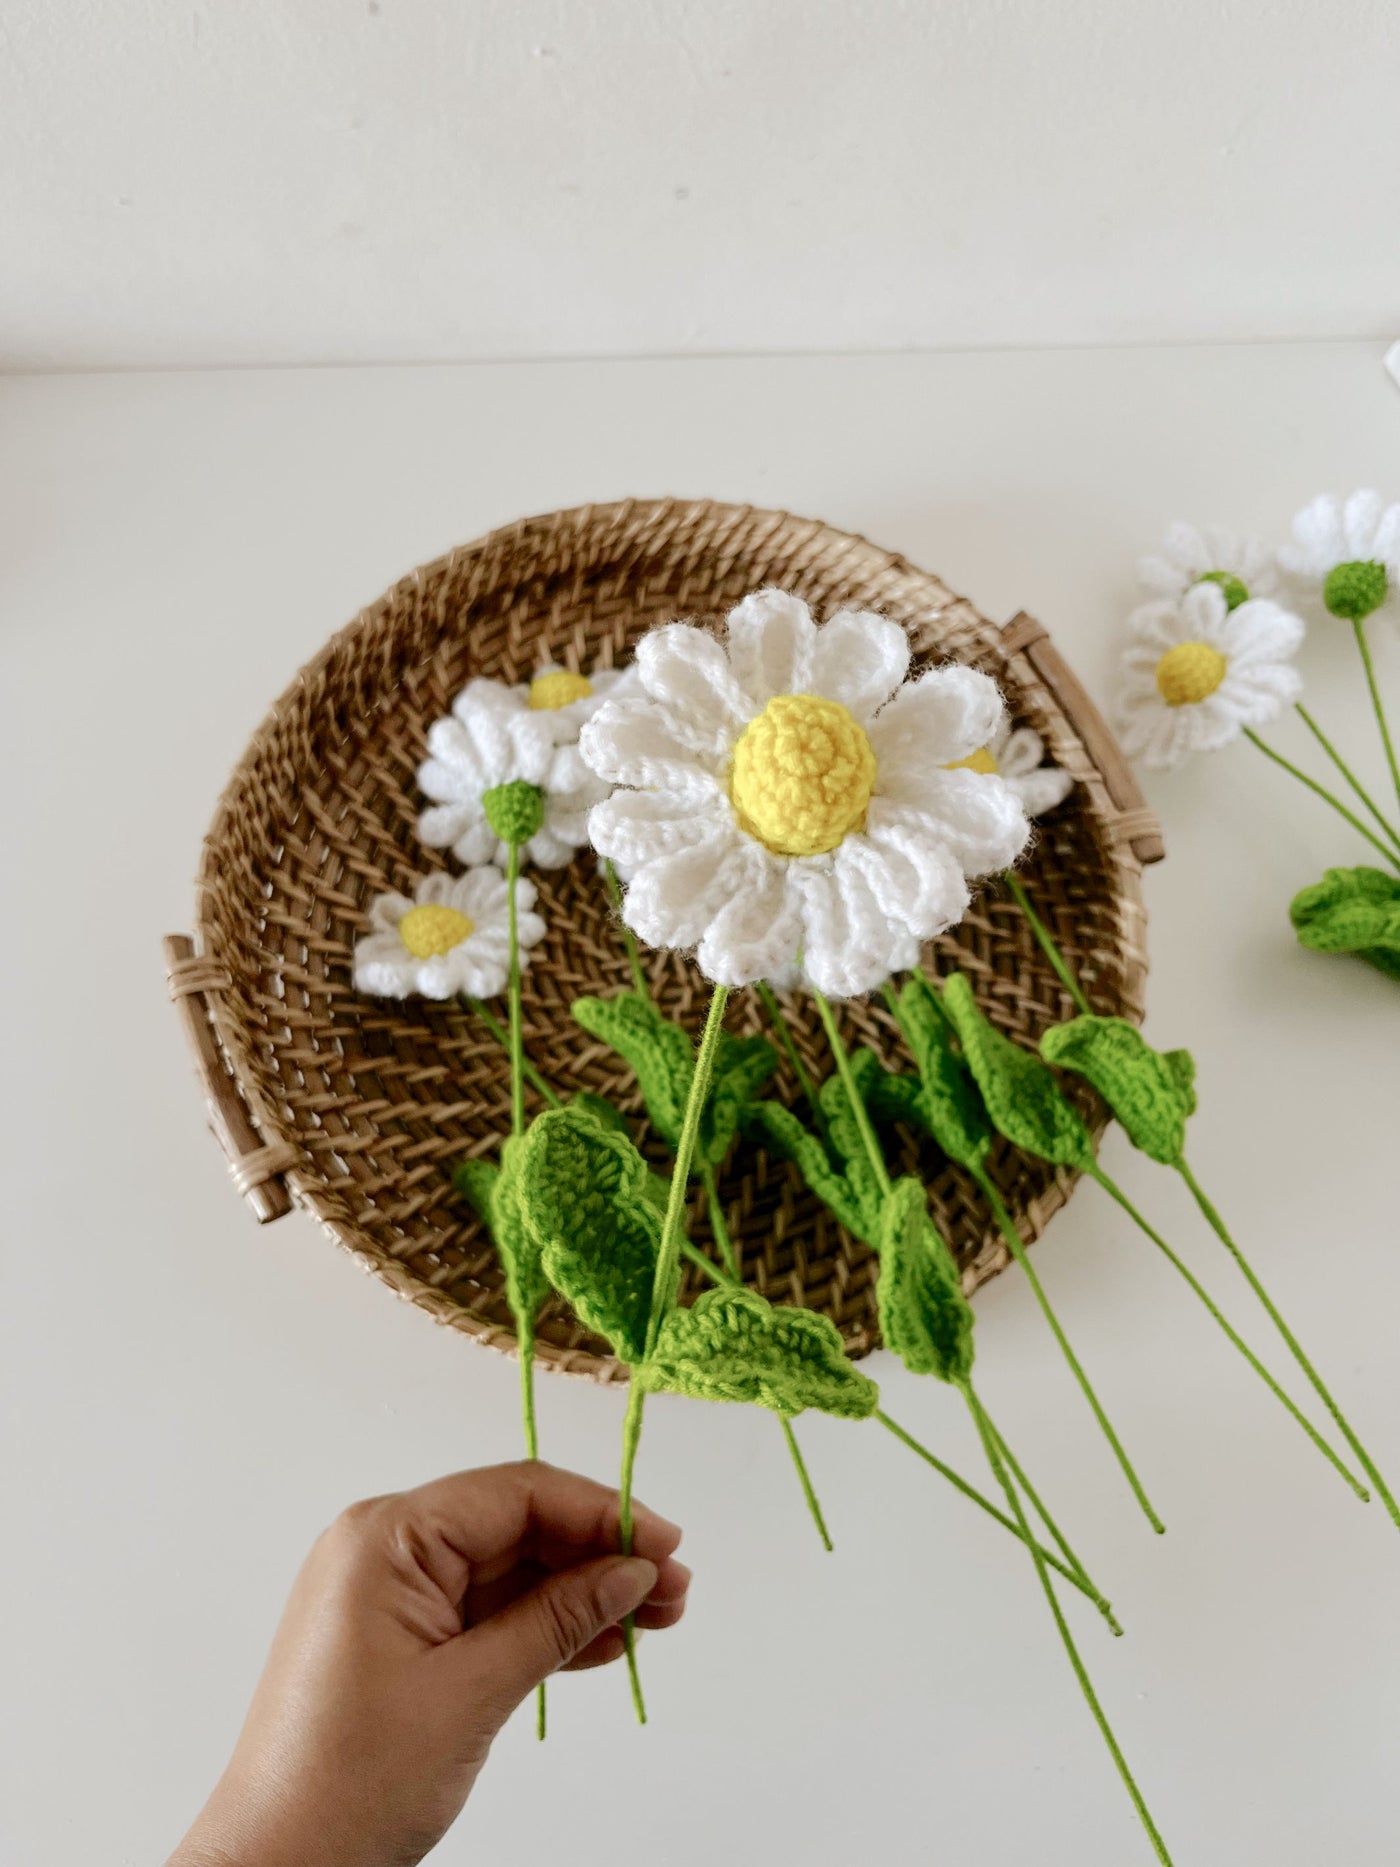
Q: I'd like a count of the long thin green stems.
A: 12